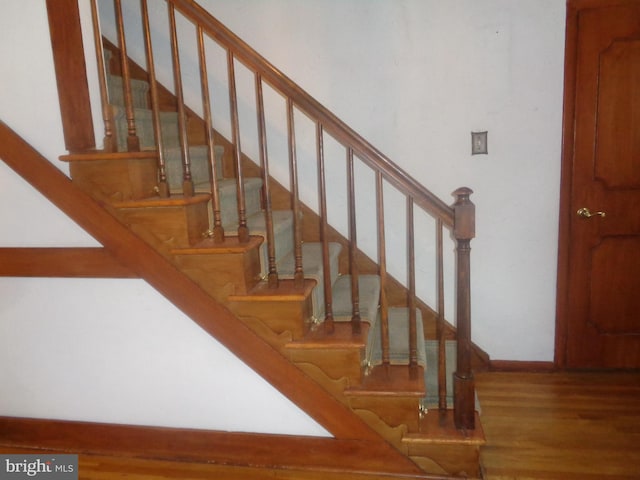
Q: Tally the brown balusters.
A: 13